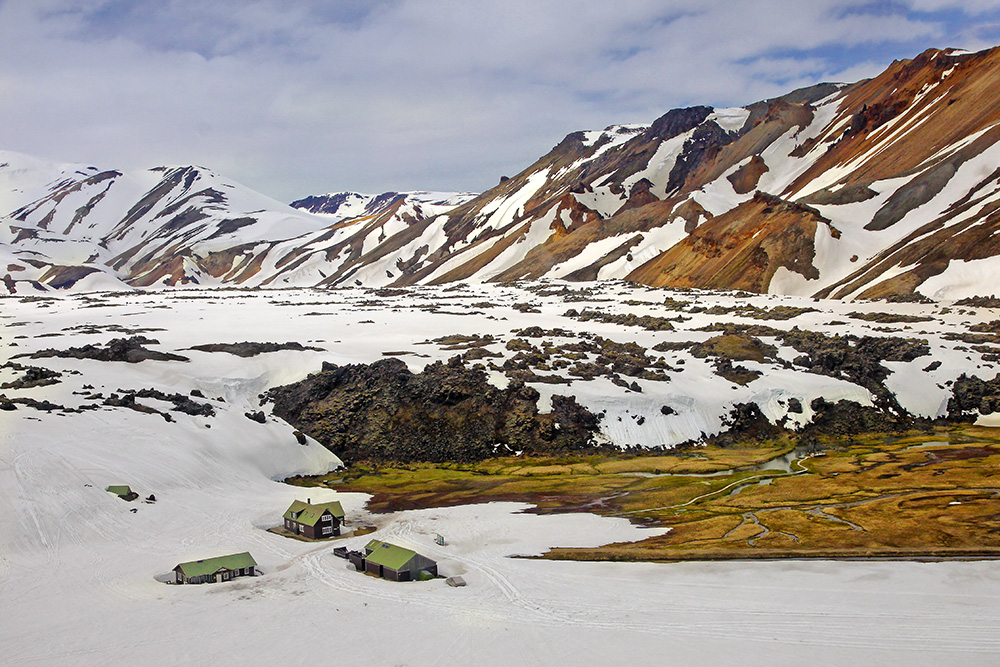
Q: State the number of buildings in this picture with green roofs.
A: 4